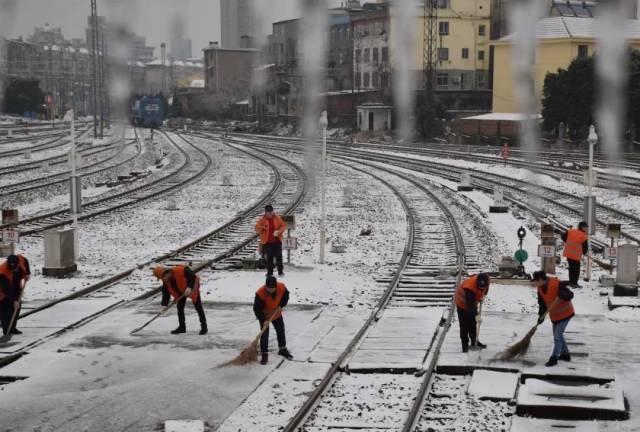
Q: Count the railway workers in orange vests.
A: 7